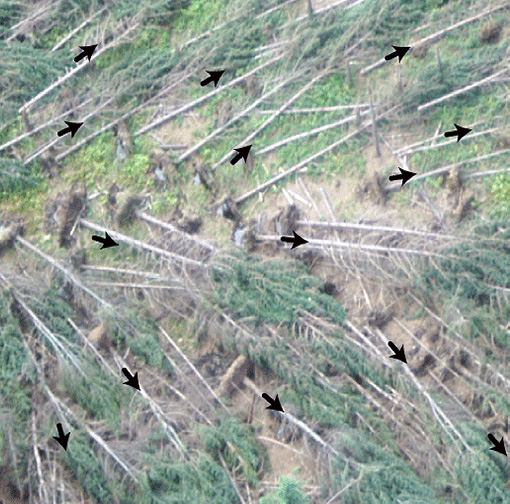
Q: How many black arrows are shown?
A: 14